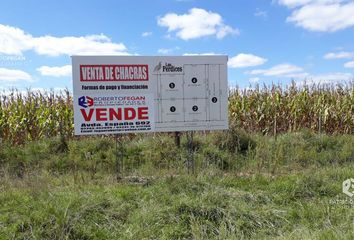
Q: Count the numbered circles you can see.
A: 5